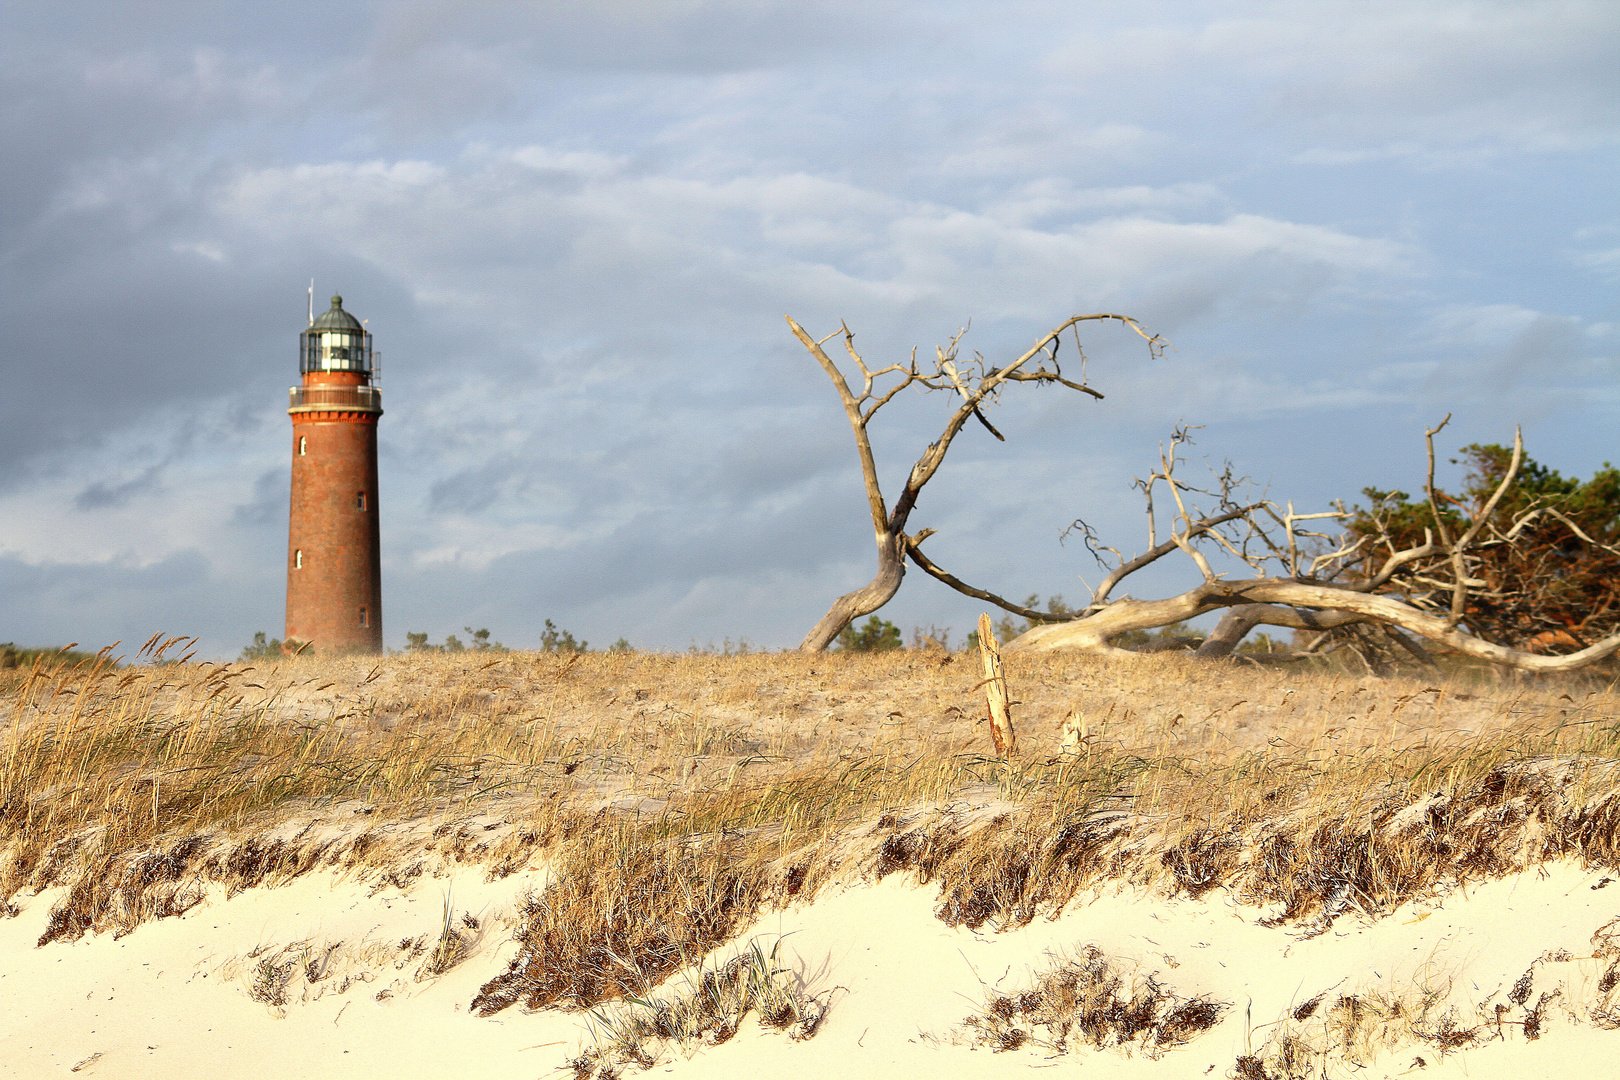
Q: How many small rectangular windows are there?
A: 4